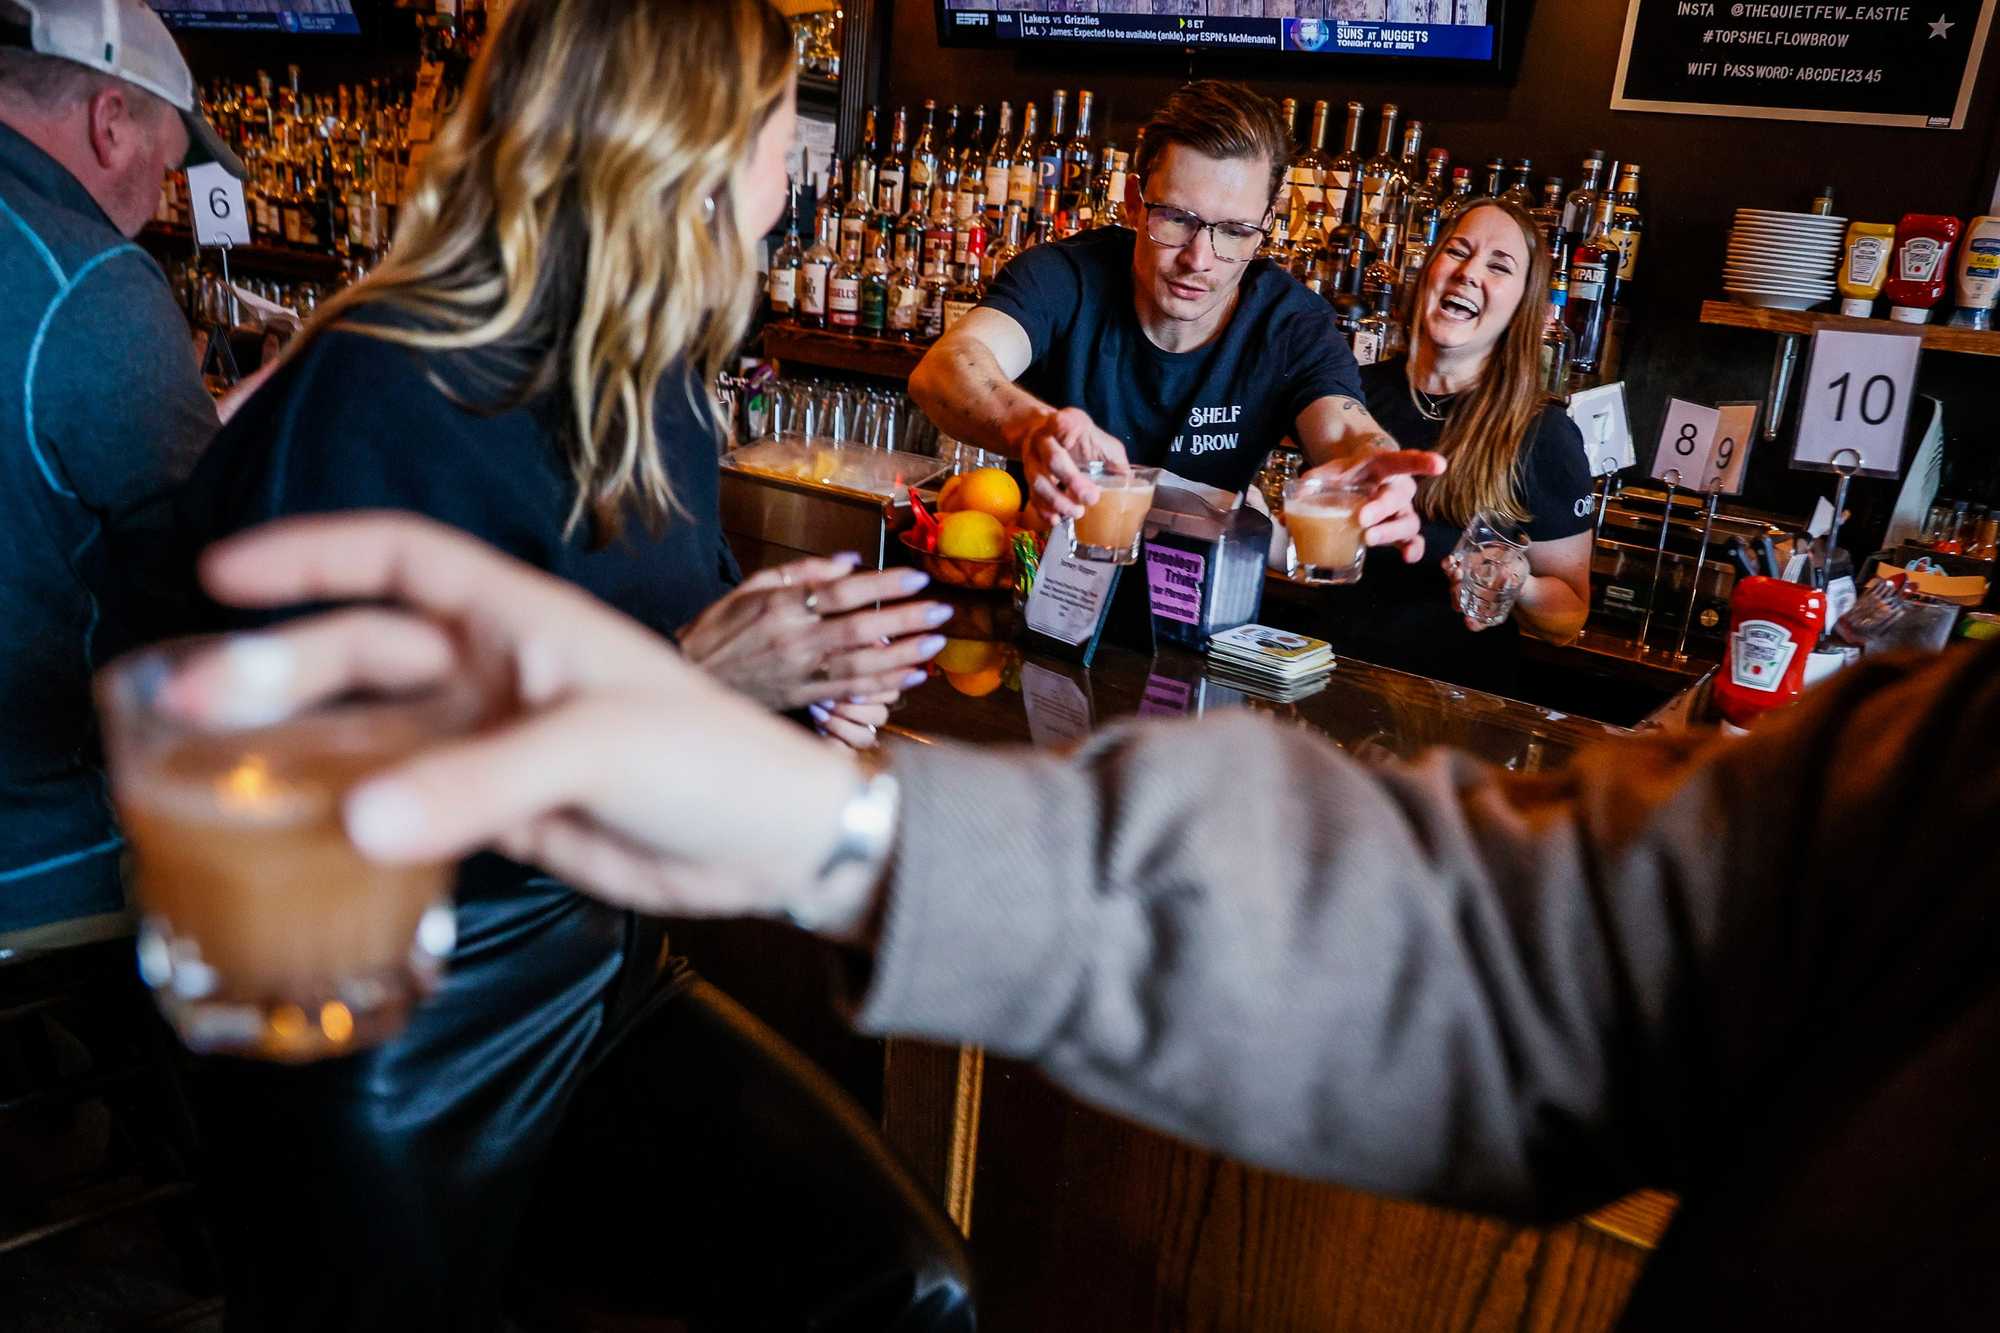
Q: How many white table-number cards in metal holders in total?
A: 5